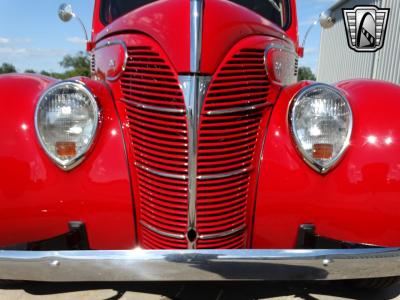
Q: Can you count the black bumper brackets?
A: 2